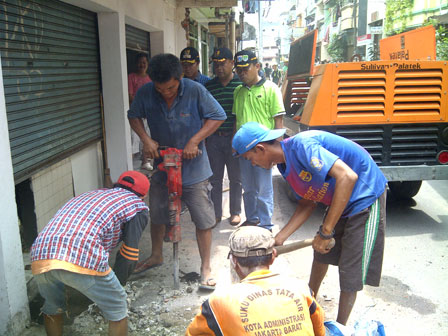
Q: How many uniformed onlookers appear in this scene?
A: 3